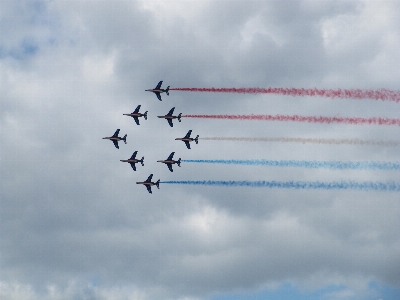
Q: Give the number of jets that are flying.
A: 8